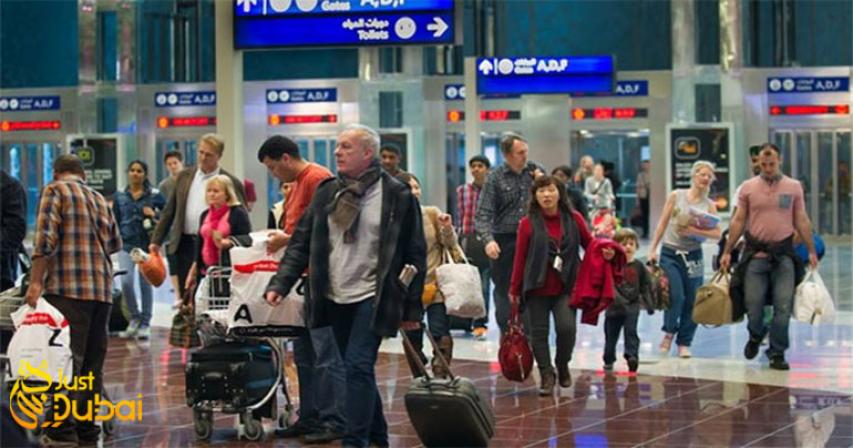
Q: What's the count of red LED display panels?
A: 6